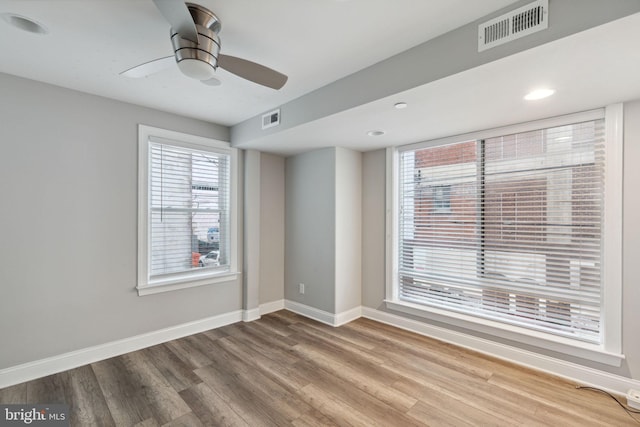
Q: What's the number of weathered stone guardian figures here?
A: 0